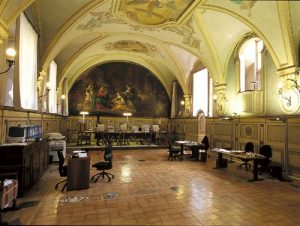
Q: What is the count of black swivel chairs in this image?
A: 6